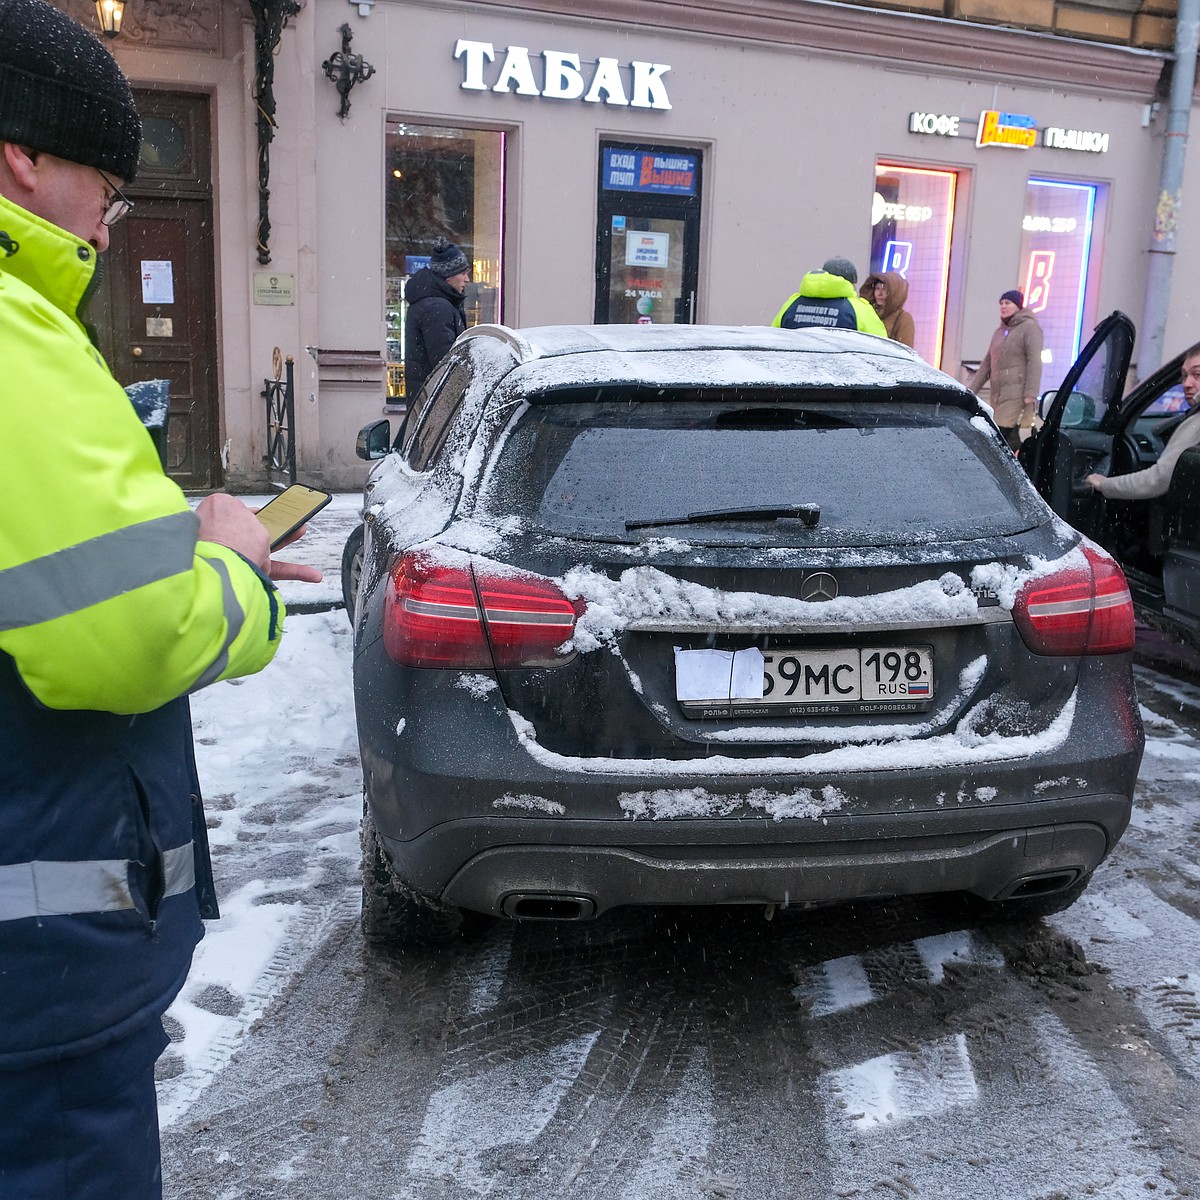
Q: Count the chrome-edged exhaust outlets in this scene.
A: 2